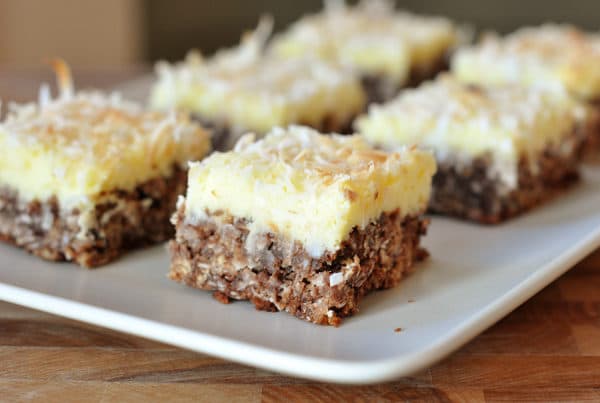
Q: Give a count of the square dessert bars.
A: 6